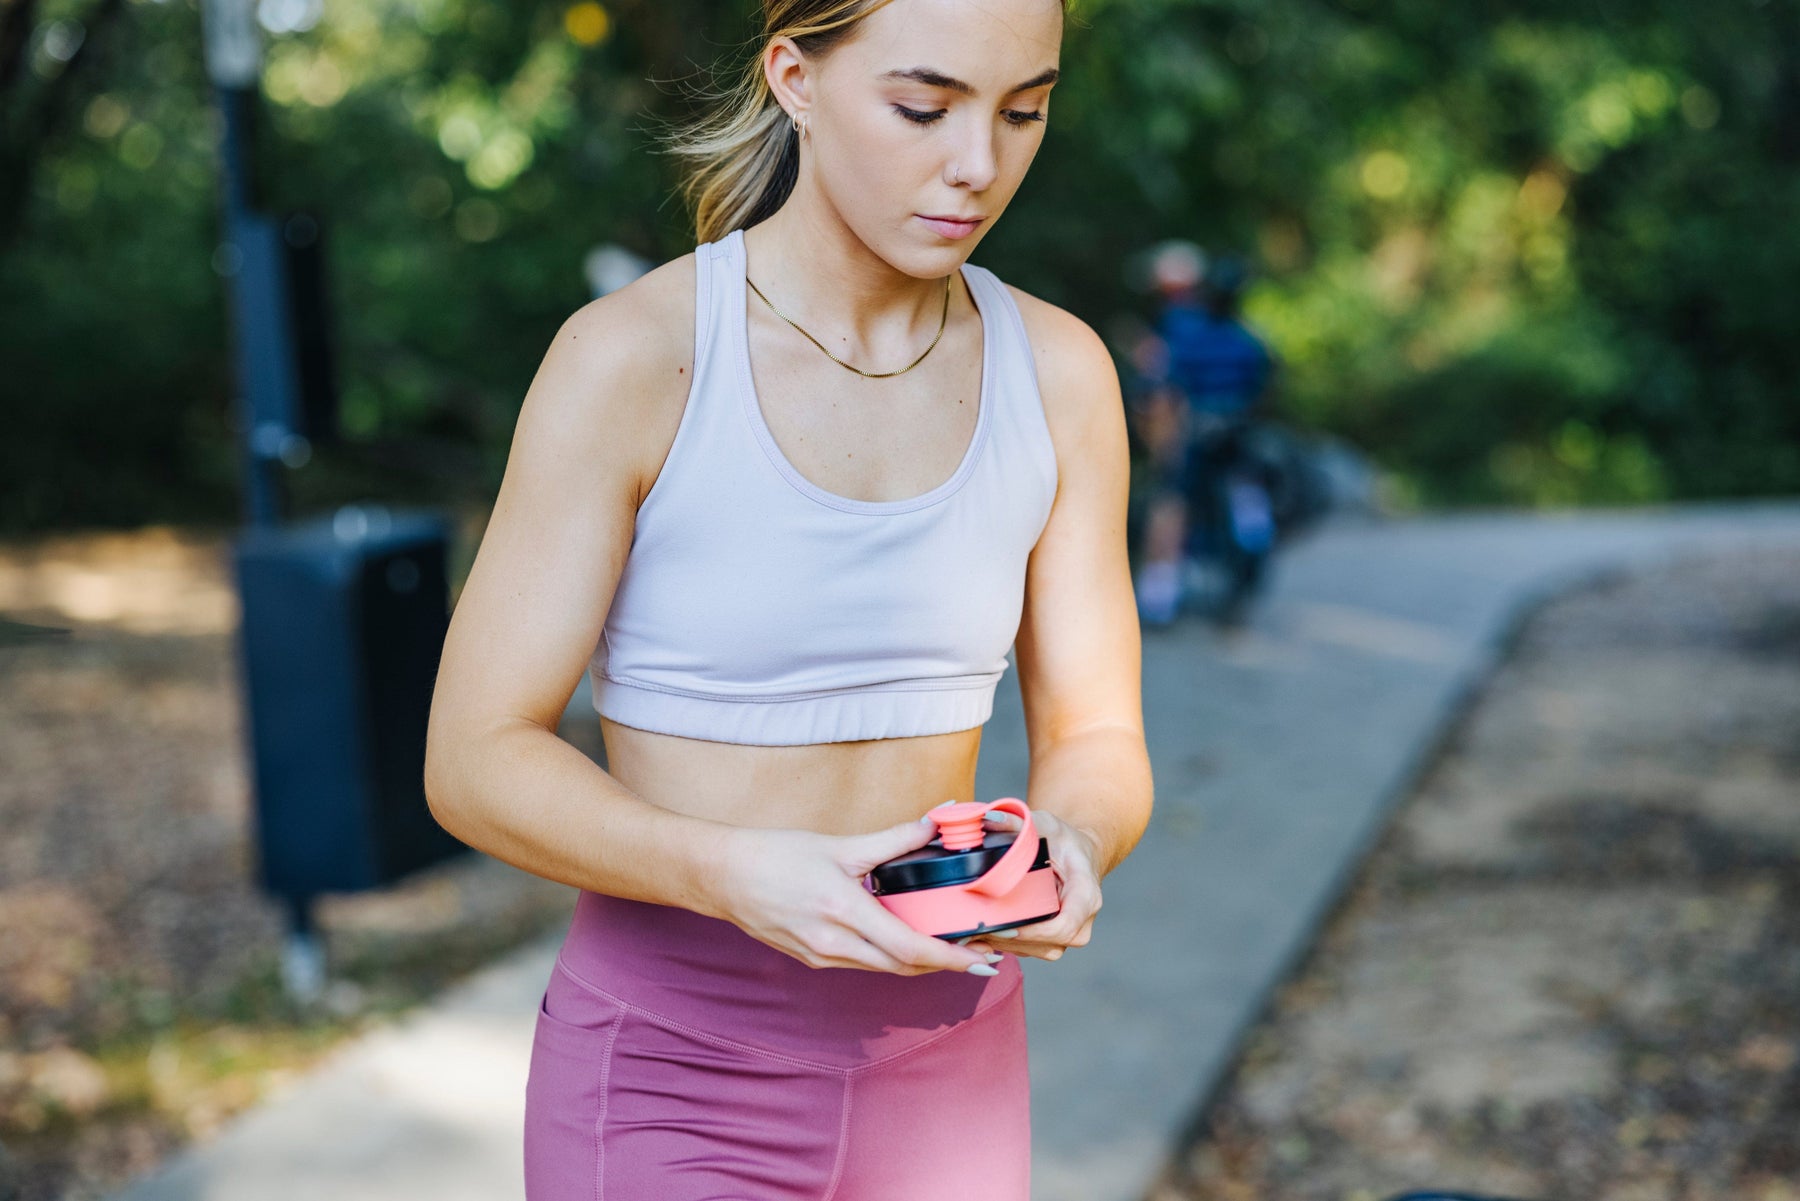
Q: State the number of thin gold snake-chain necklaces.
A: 1